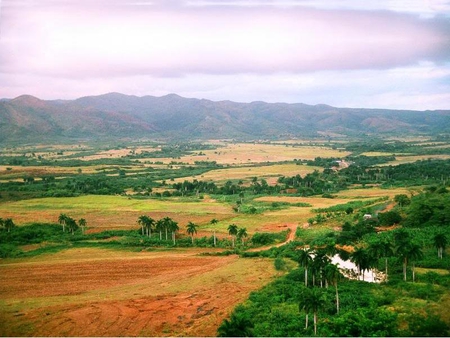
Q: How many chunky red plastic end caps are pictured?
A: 0